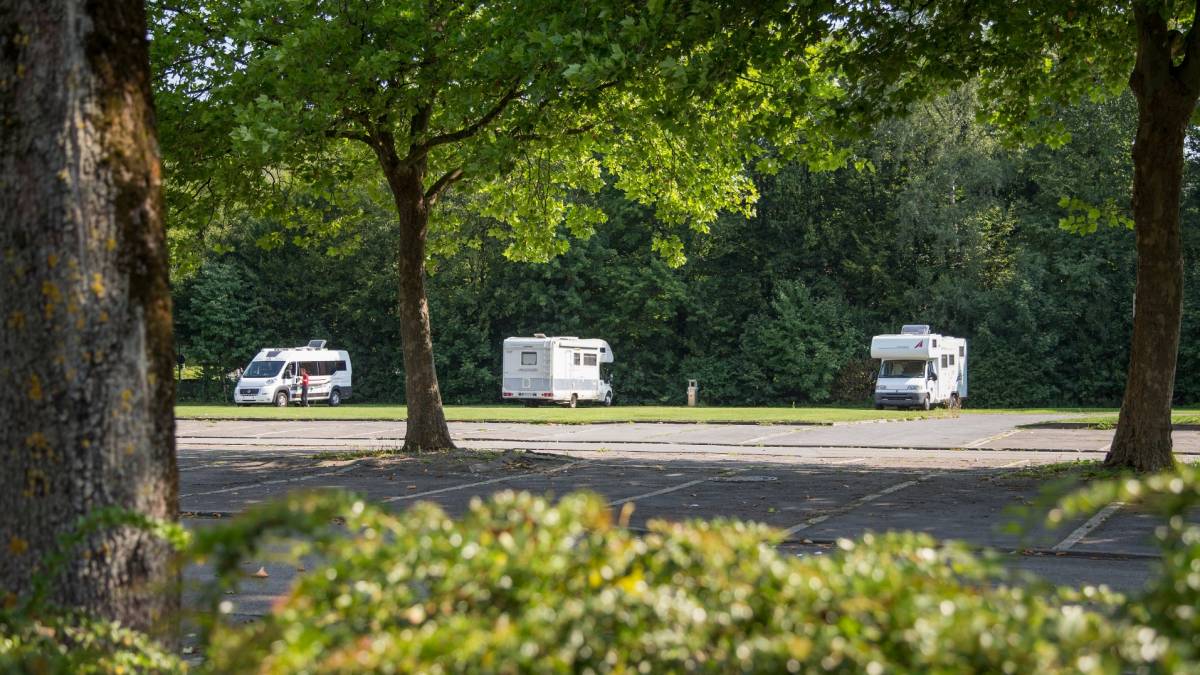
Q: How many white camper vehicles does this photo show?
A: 3